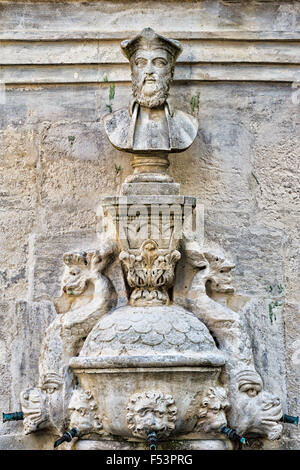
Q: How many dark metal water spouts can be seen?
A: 5